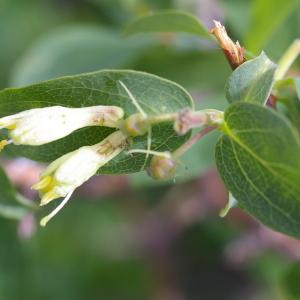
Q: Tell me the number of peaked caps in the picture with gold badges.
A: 0